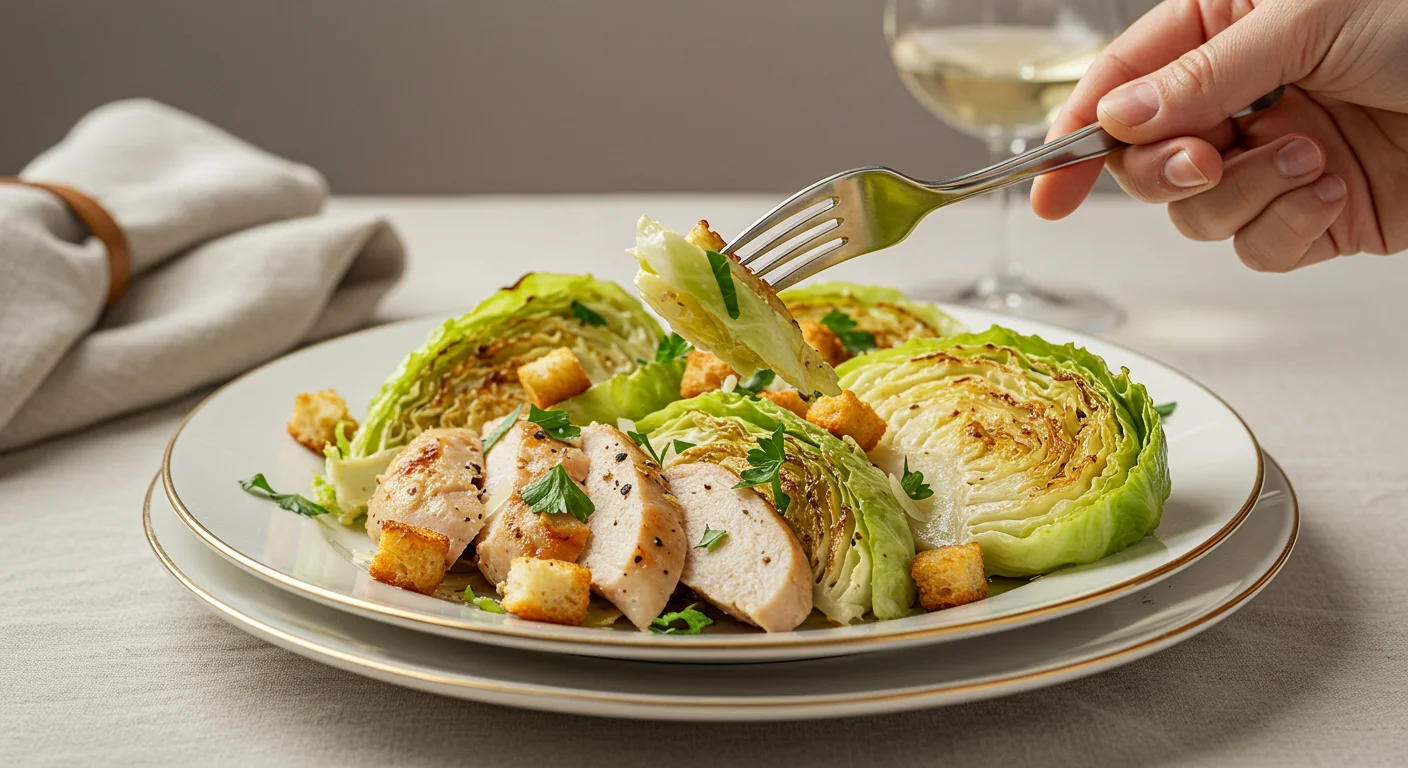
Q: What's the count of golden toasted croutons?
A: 9